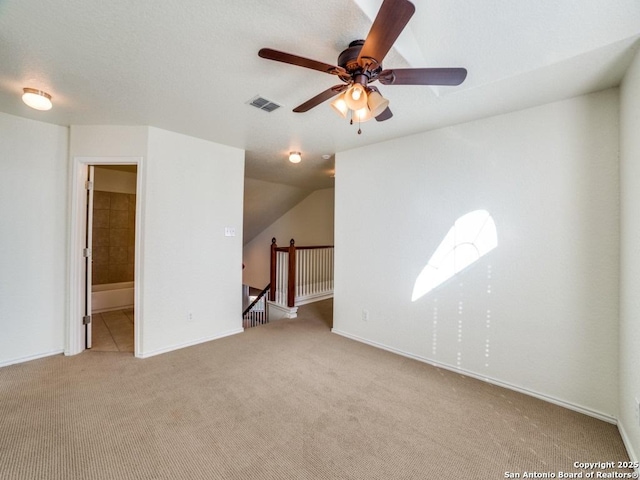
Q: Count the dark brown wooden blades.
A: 5